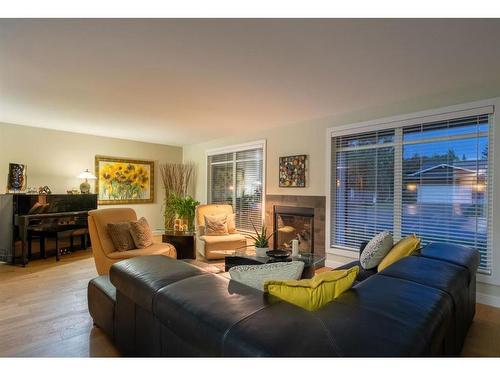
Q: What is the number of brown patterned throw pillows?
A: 2